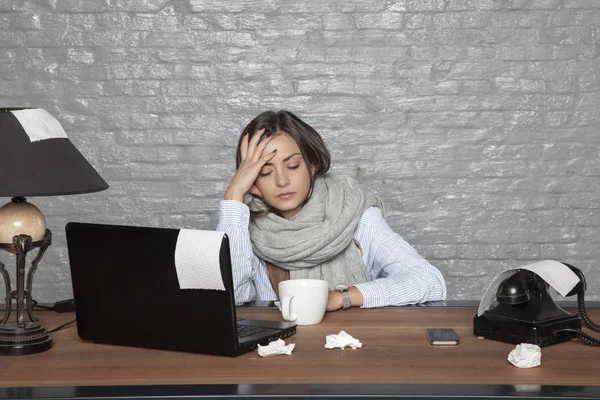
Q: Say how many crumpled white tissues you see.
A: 3